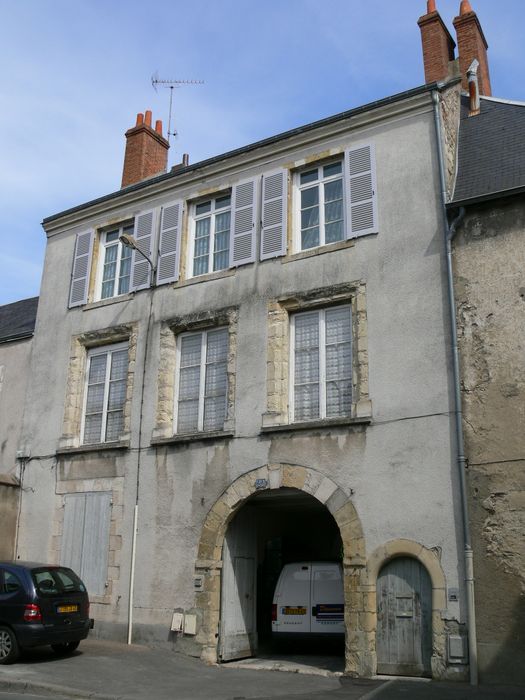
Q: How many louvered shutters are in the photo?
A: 6